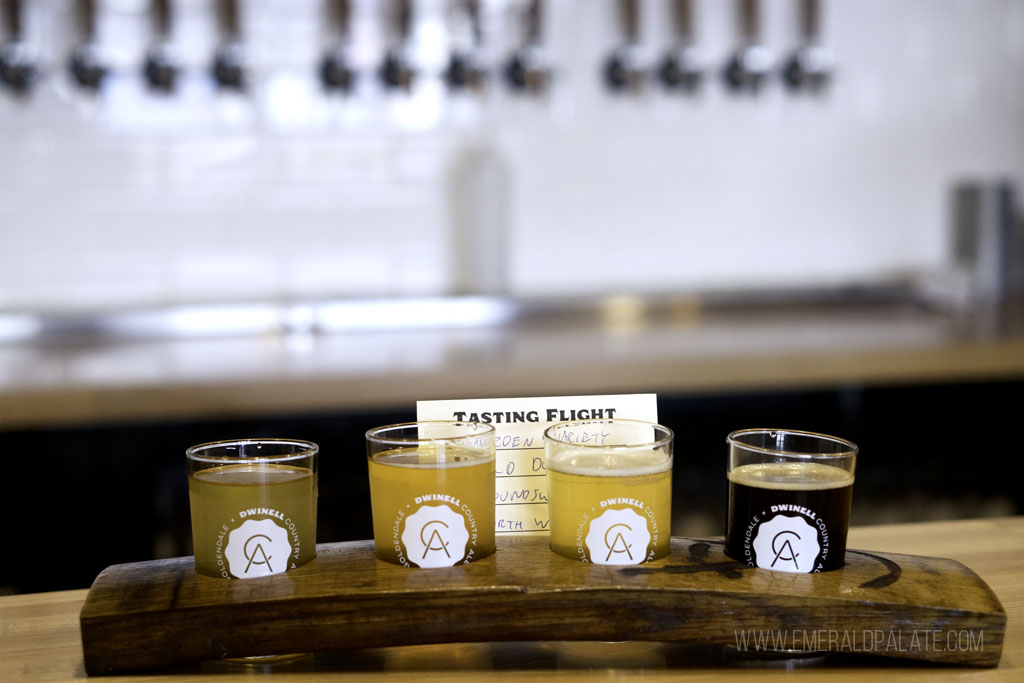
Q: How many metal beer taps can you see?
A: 12